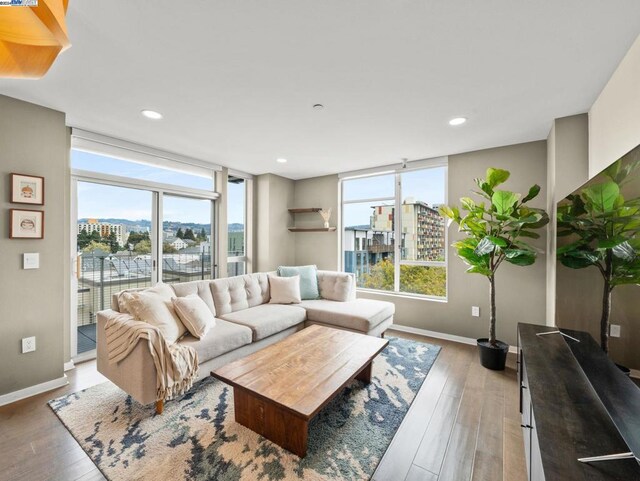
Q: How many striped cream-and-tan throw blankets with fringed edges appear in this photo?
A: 1